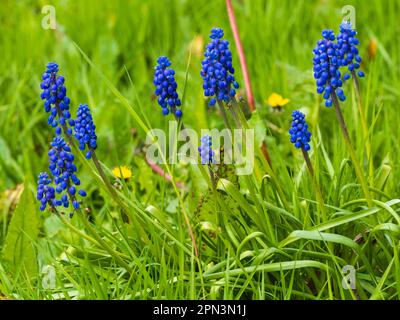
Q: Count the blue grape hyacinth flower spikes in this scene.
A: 10